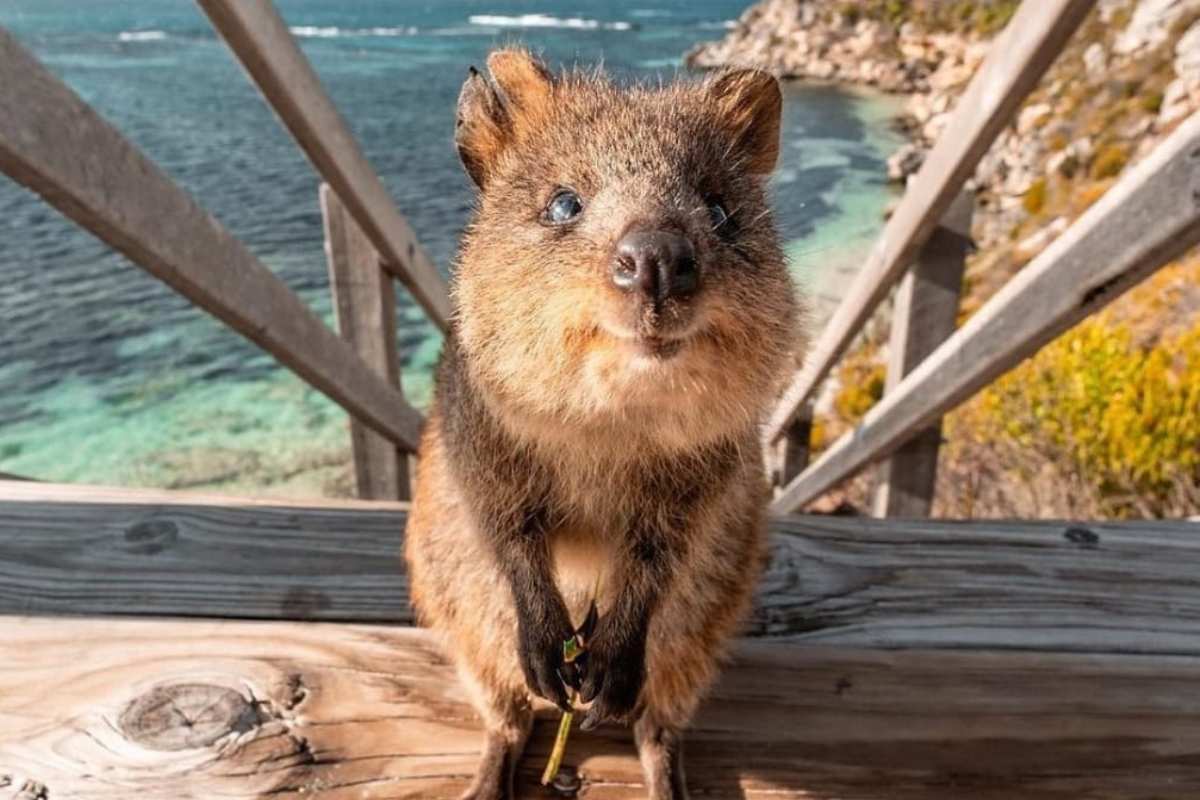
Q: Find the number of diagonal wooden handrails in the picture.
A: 4